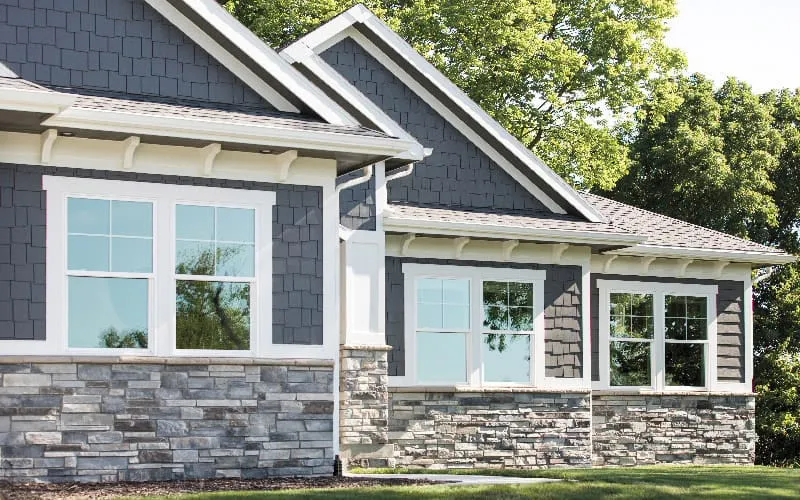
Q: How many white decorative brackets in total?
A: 12